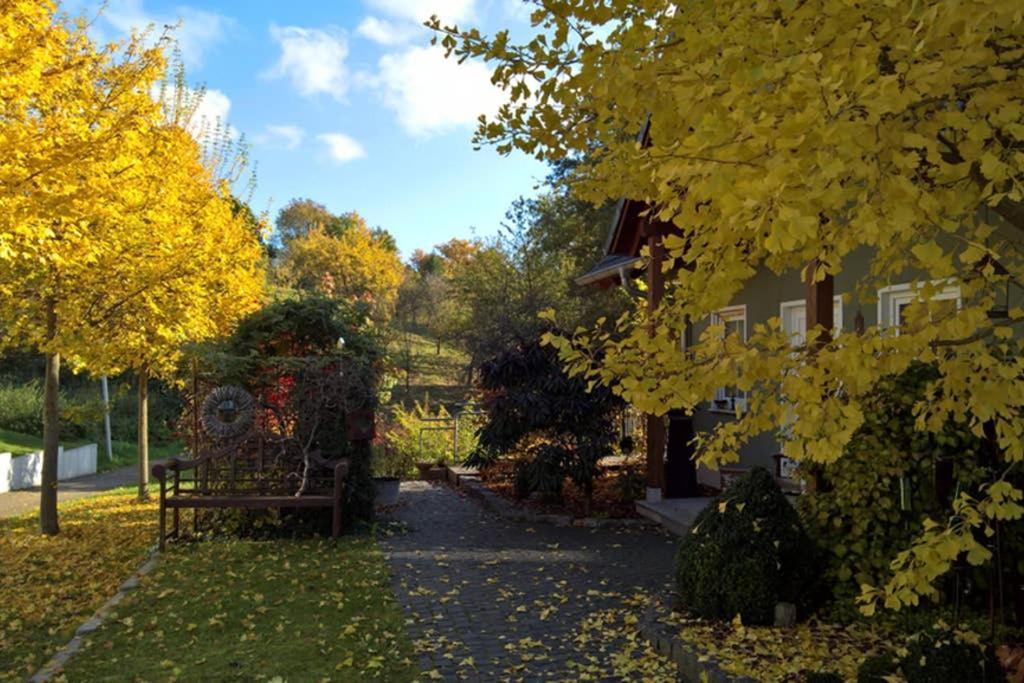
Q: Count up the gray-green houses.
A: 1